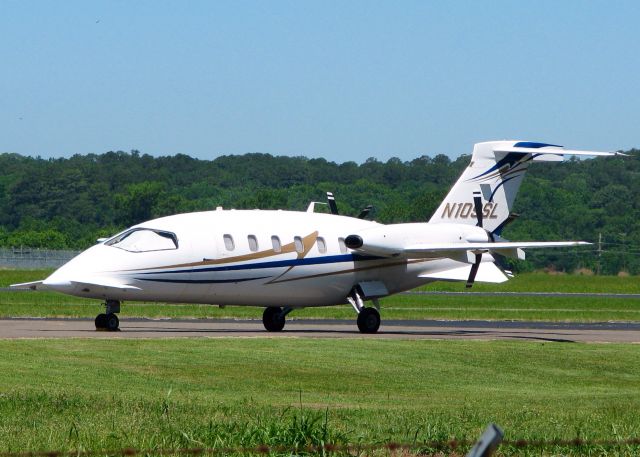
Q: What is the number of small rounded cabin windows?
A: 6